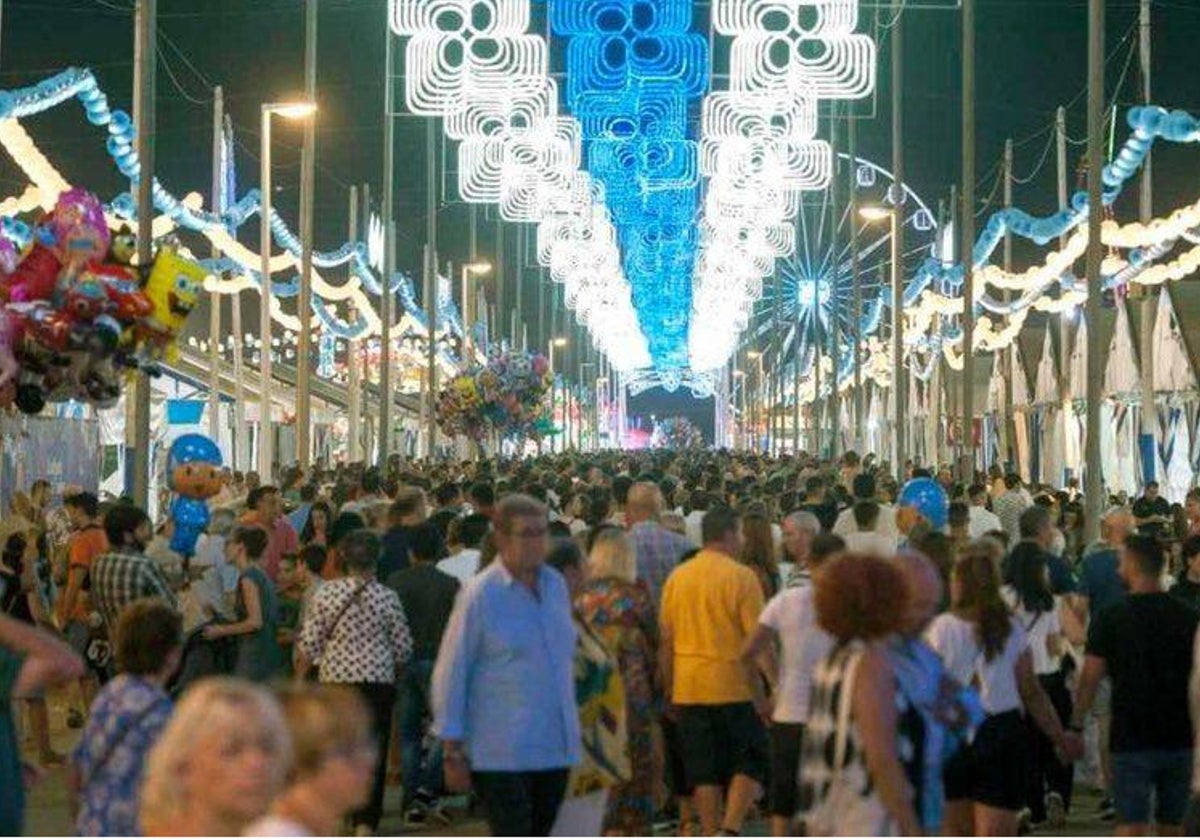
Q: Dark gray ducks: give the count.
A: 0